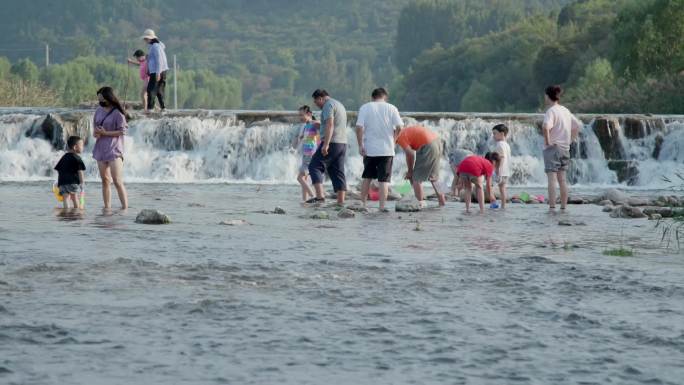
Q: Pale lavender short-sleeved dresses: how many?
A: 1